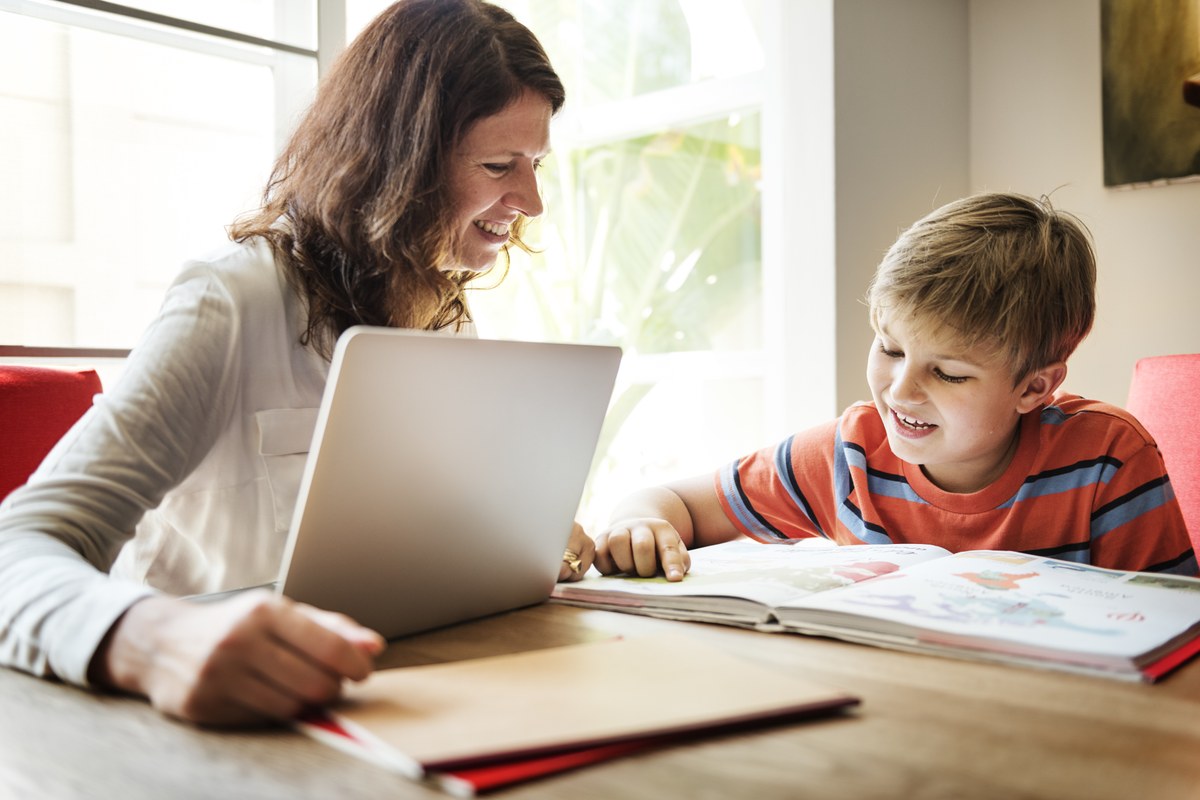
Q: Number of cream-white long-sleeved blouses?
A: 1